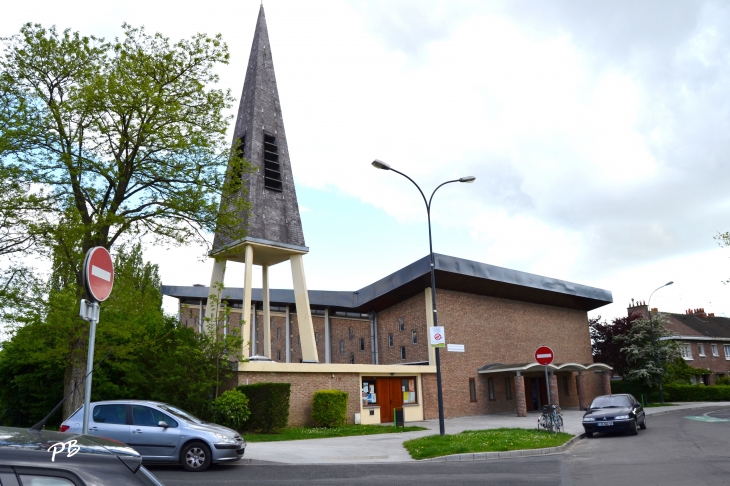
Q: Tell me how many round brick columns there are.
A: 4